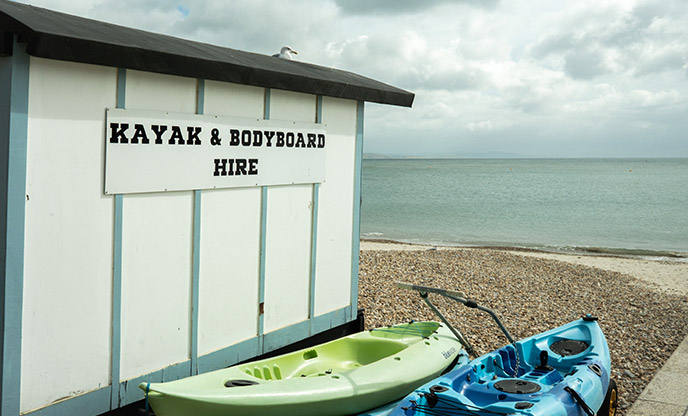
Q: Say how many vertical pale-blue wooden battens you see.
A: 6